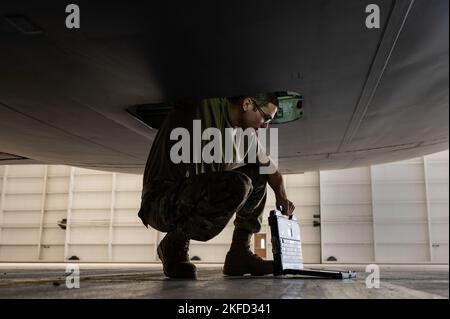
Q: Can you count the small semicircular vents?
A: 3